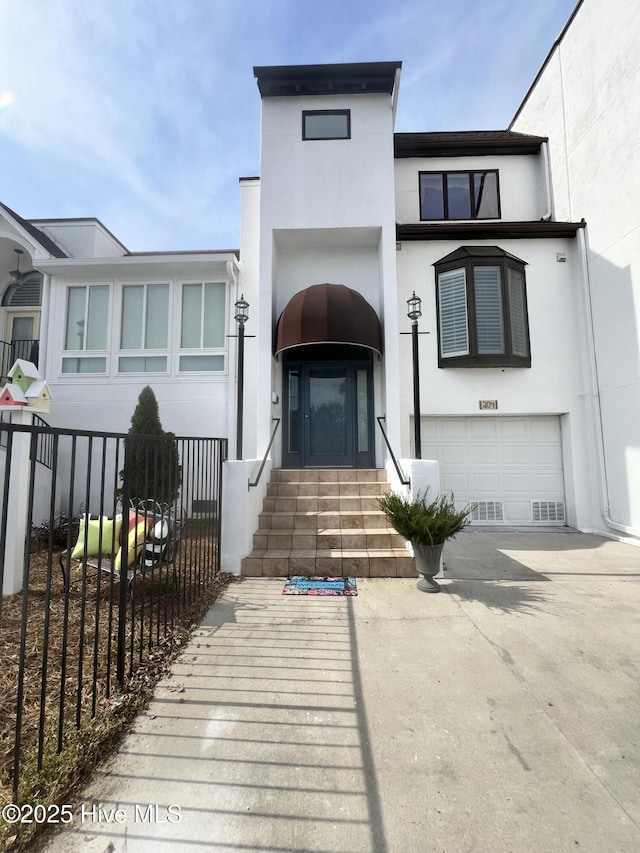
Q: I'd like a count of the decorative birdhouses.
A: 3